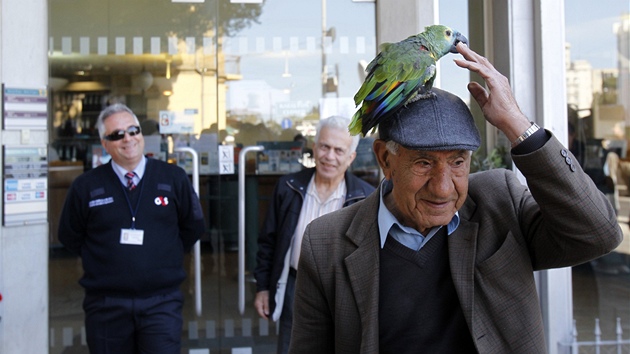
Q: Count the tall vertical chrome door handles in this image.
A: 2